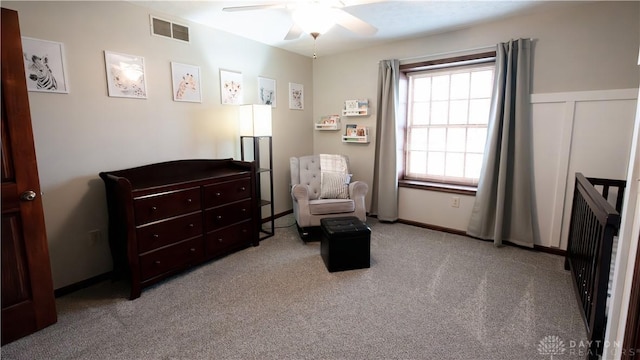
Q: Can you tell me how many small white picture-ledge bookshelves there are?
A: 3